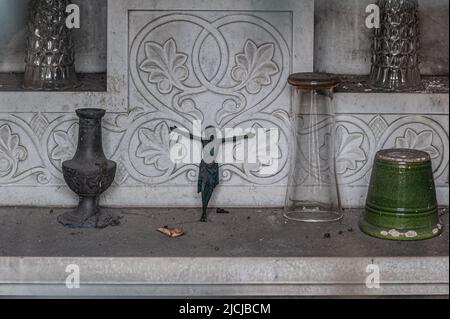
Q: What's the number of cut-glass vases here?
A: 2